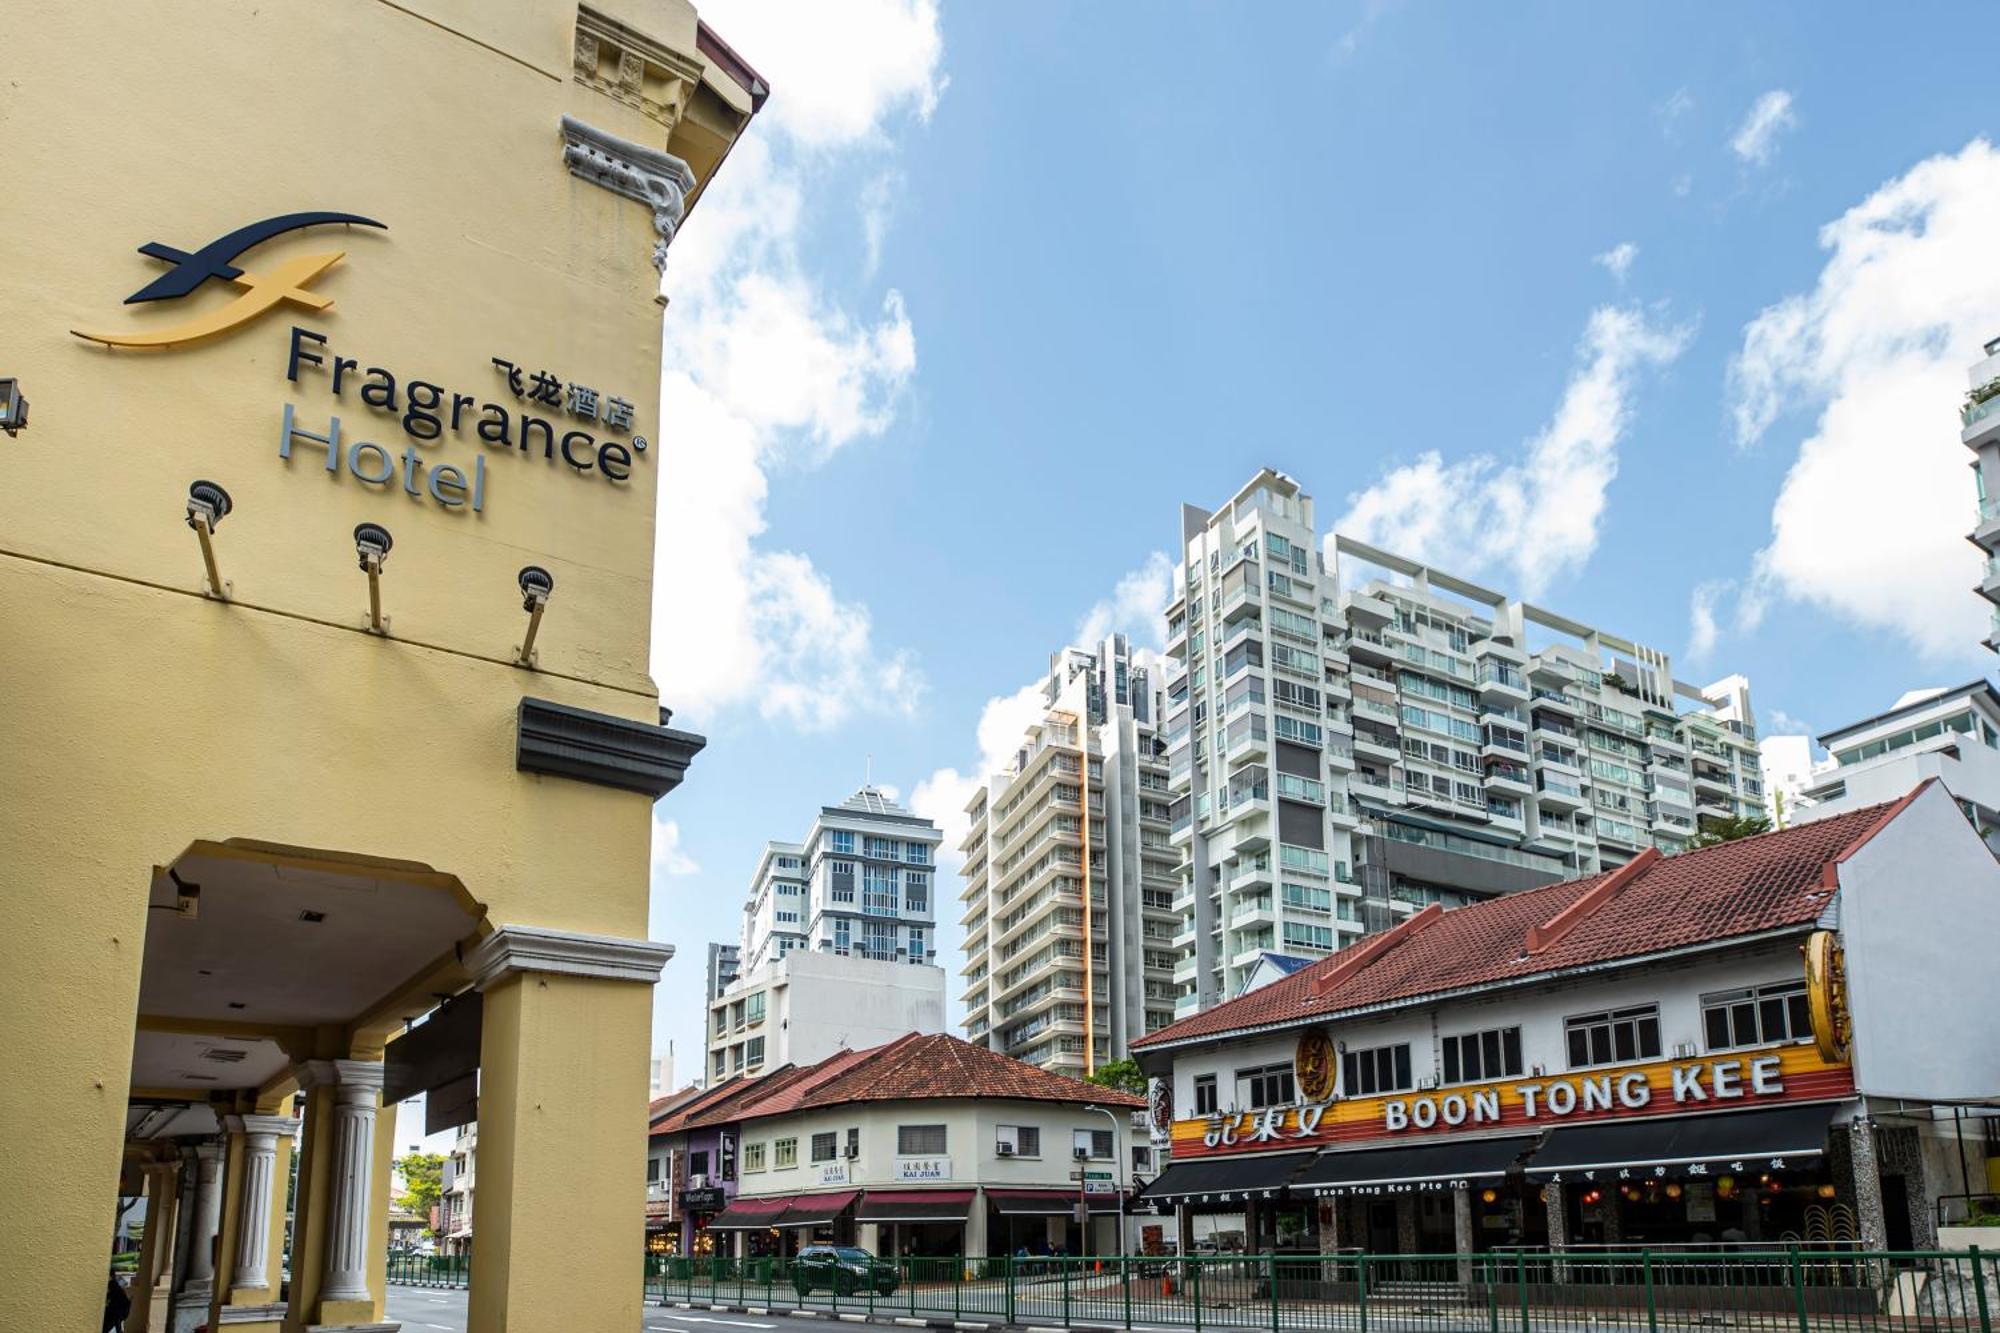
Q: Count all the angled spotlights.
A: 3